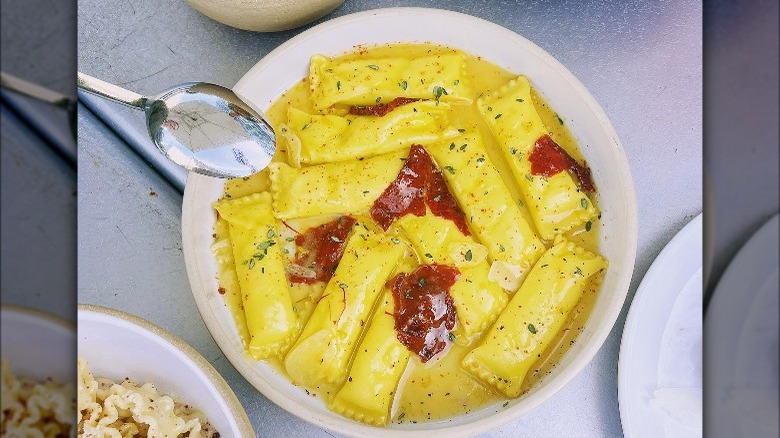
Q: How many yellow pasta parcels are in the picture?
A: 10